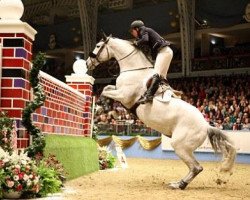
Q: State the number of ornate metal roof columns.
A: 2